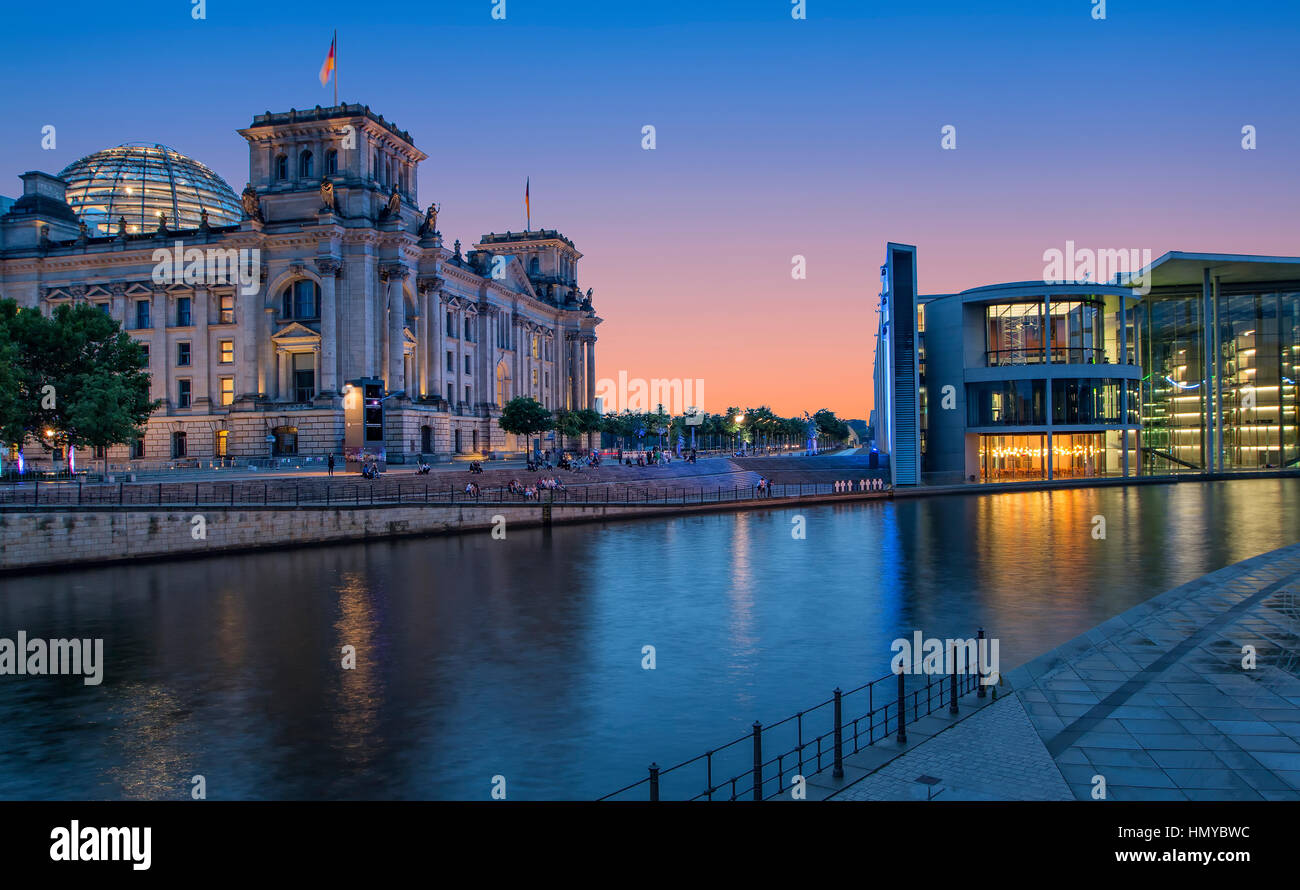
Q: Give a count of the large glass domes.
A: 1